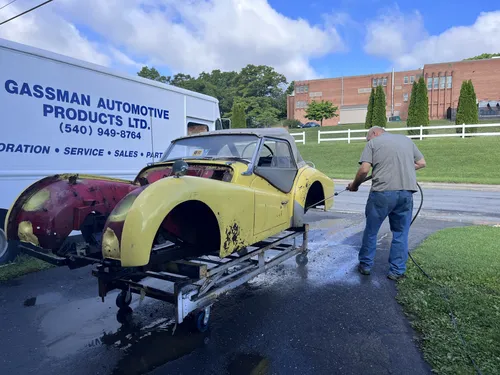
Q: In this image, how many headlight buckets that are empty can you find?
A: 2